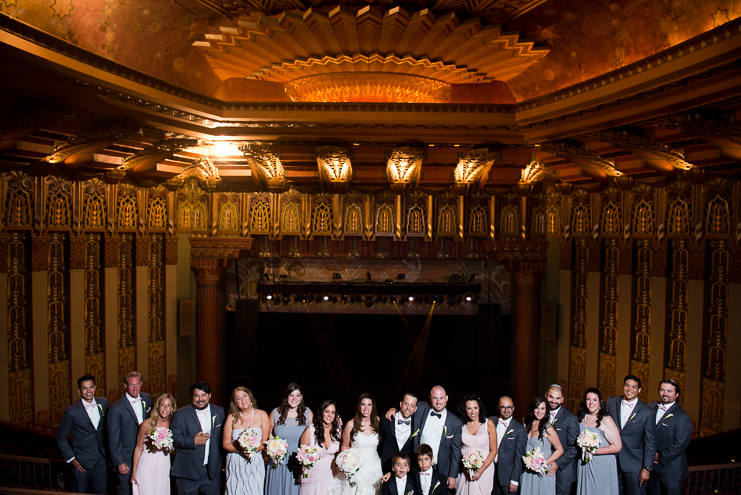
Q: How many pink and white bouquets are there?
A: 8